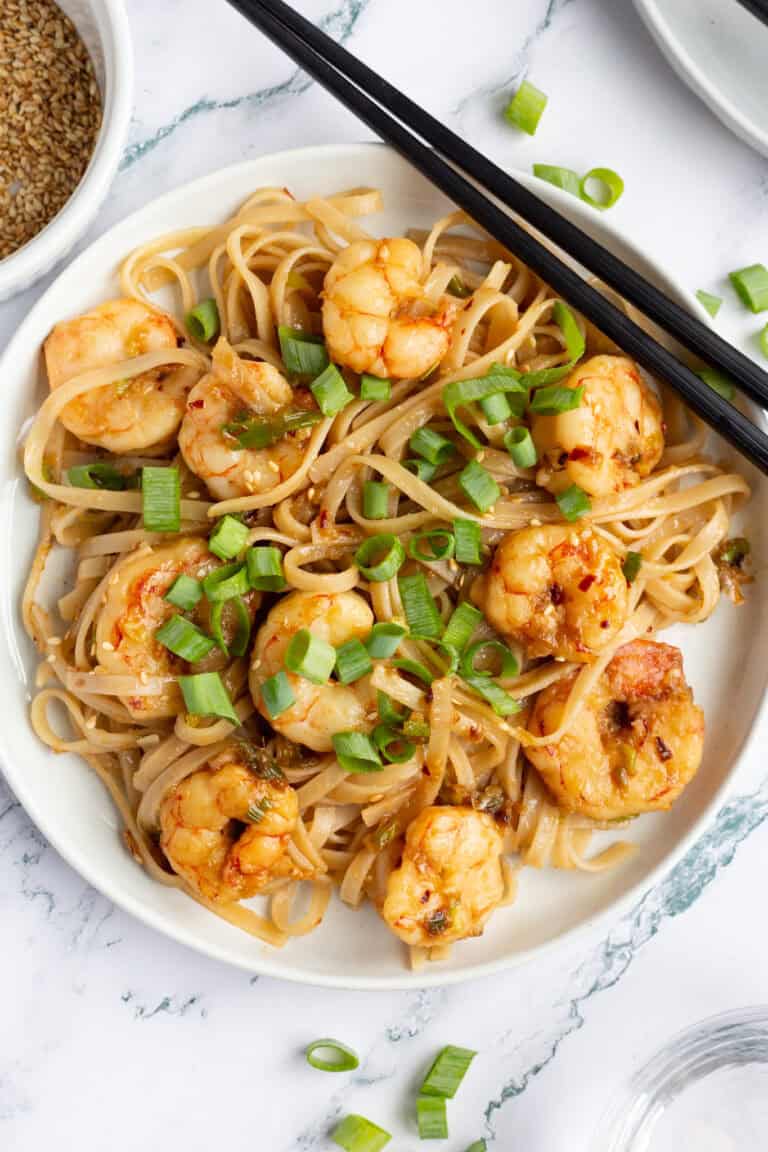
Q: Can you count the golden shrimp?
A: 10